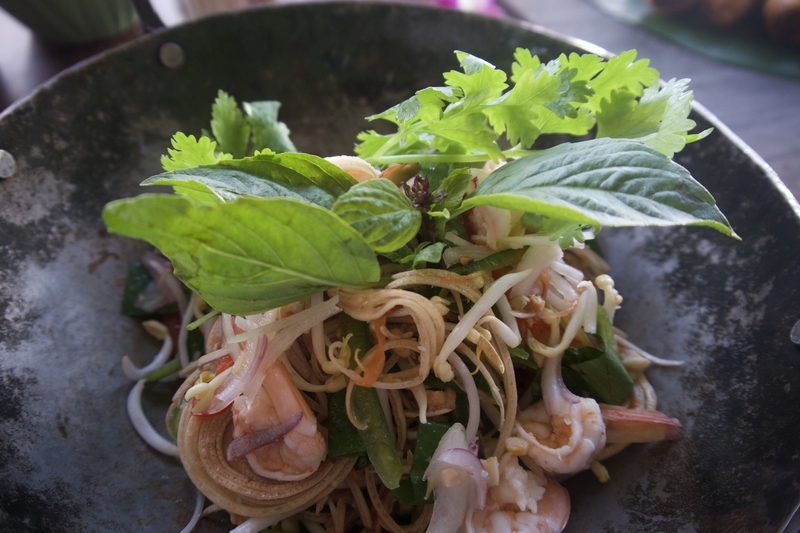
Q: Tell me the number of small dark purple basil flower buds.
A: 1